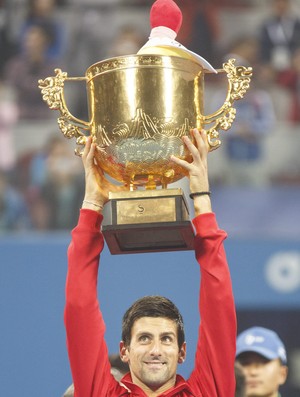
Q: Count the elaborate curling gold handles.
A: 2